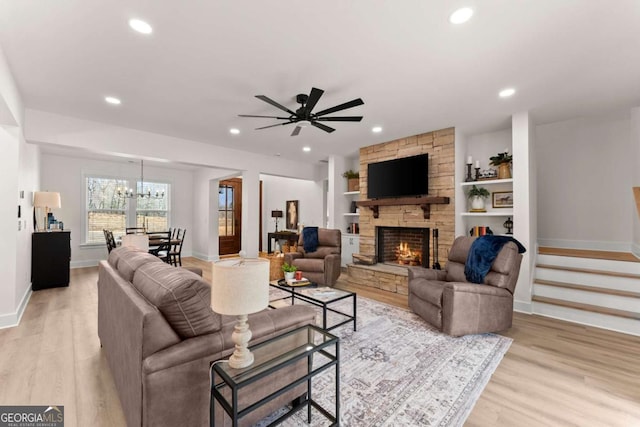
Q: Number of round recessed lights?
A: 7